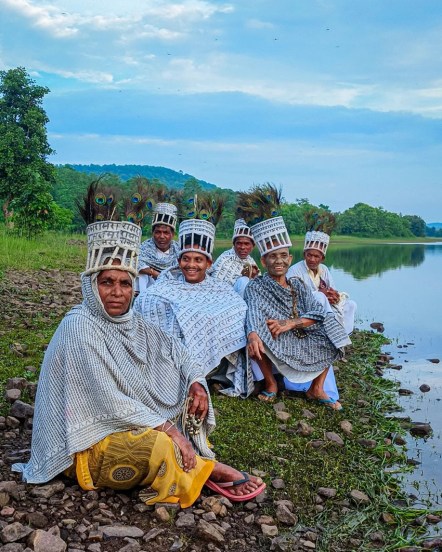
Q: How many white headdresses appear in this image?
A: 6